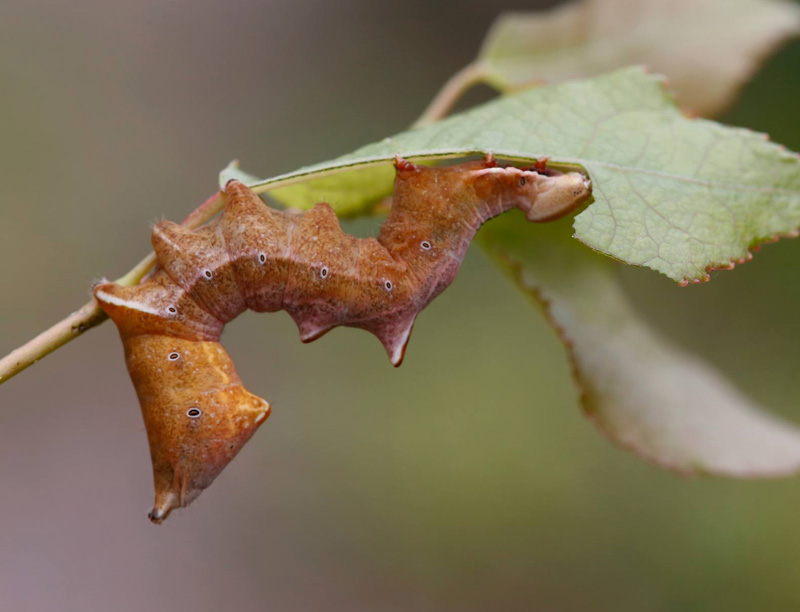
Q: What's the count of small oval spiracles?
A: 9